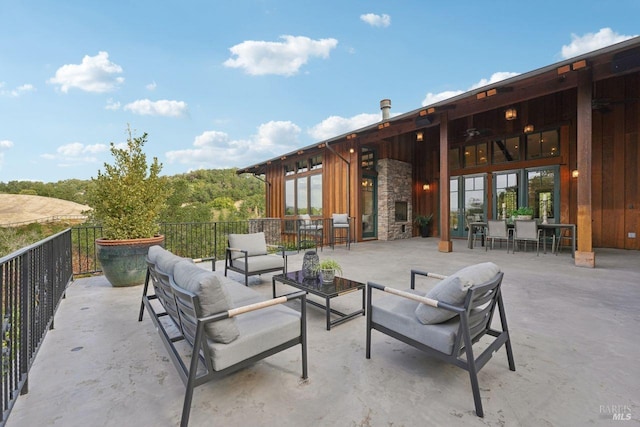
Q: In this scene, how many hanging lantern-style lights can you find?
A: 3